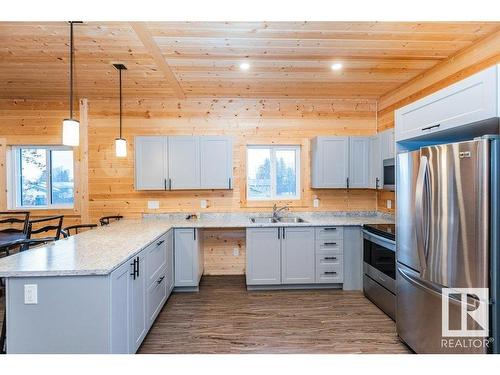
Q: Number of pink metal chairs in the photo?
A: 0